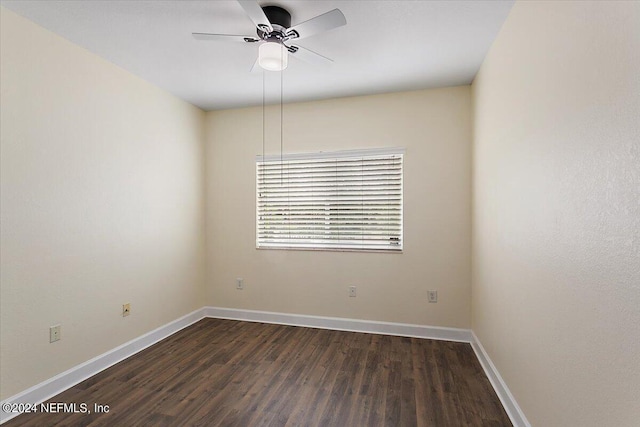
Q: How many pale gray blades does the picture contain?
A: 5